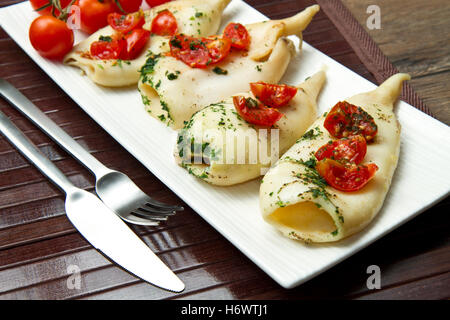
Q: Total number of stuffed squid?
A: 4